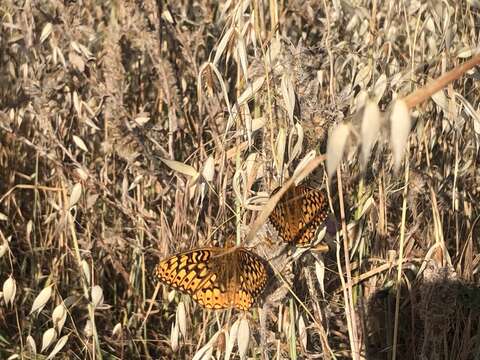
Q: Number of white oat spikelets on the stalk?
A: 3